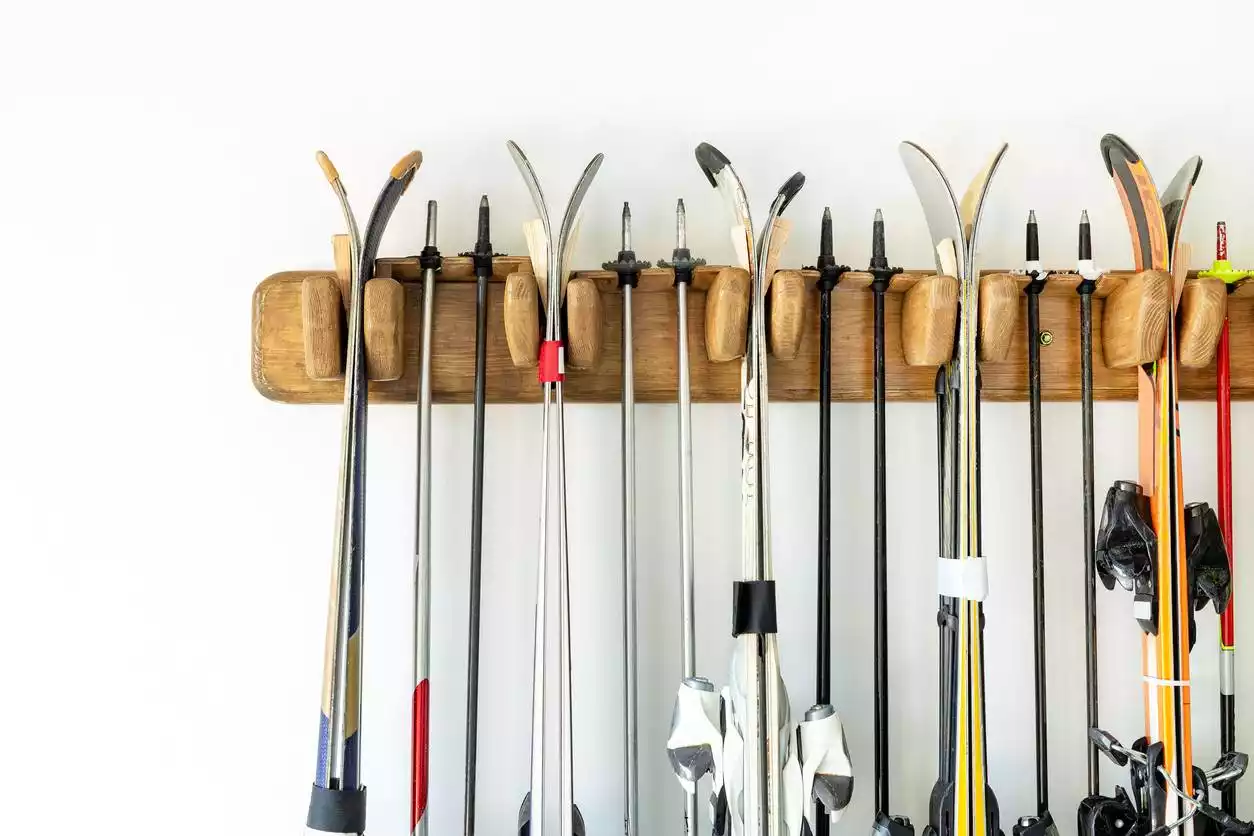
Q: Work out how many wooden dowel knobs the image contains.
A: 10